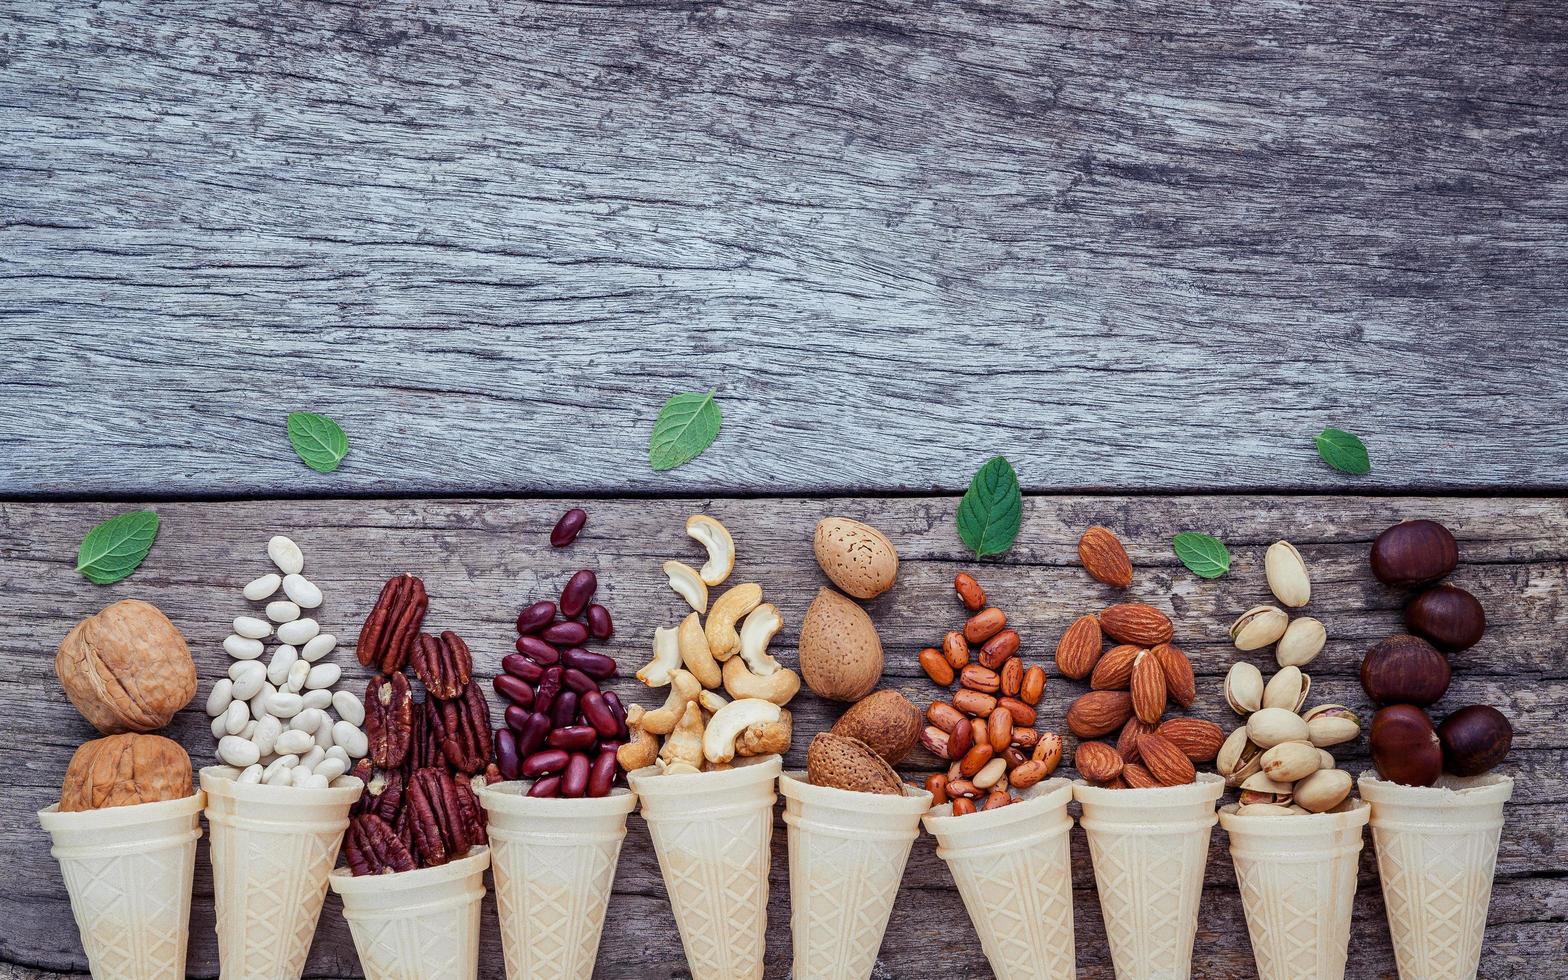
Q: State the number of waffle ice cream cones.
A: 10